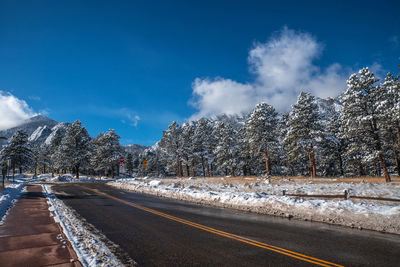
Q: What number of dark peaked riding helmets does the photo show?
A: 0